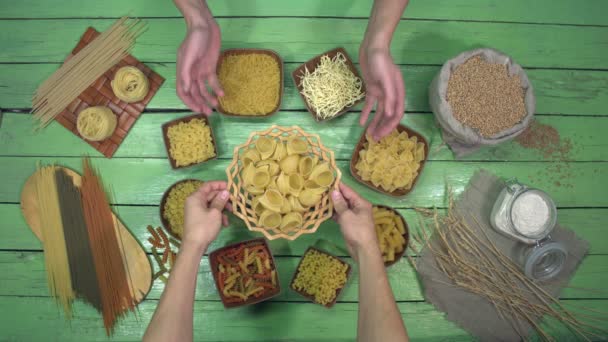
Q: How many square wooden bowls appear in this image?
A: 6